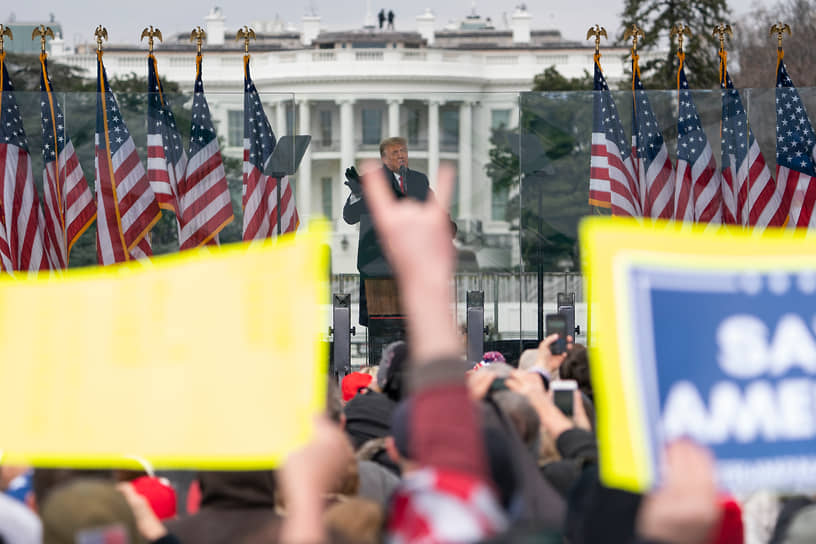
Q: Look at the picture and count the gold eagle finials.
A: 11